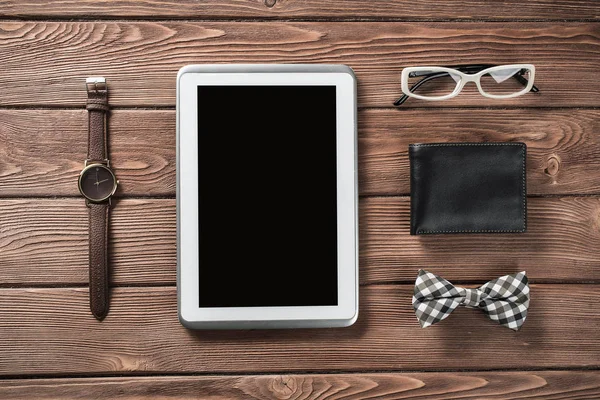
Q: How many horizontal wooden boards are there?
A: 6